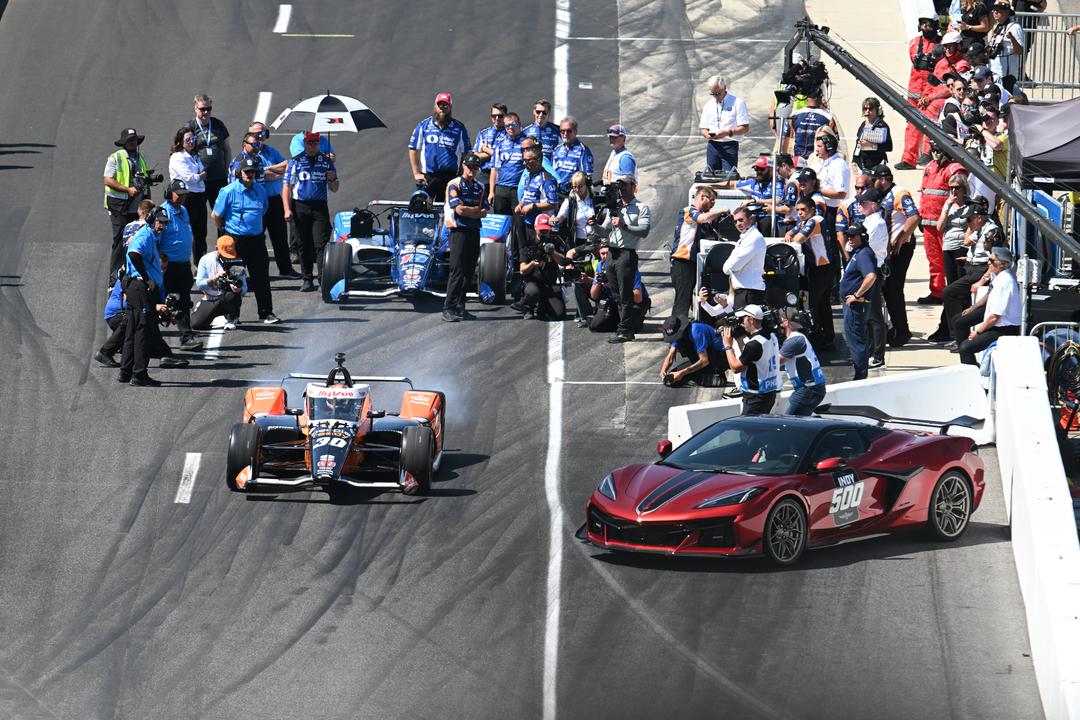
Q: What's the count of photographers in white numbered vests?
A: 2